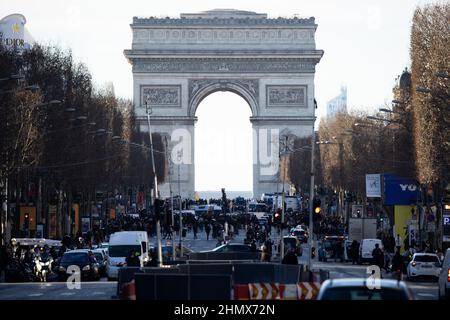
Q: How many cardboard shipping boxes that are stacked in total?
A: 0